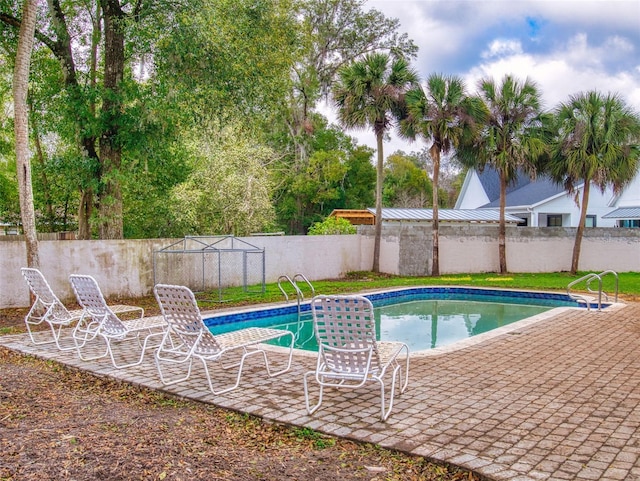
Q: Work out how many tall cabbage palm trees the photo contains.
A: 4